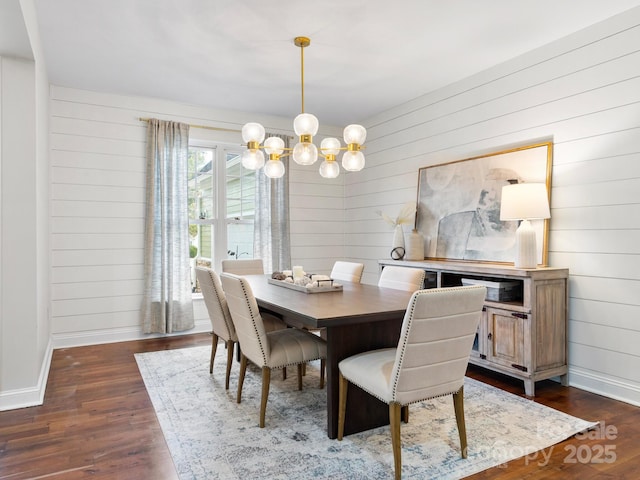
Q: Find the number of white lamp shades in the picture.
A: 1